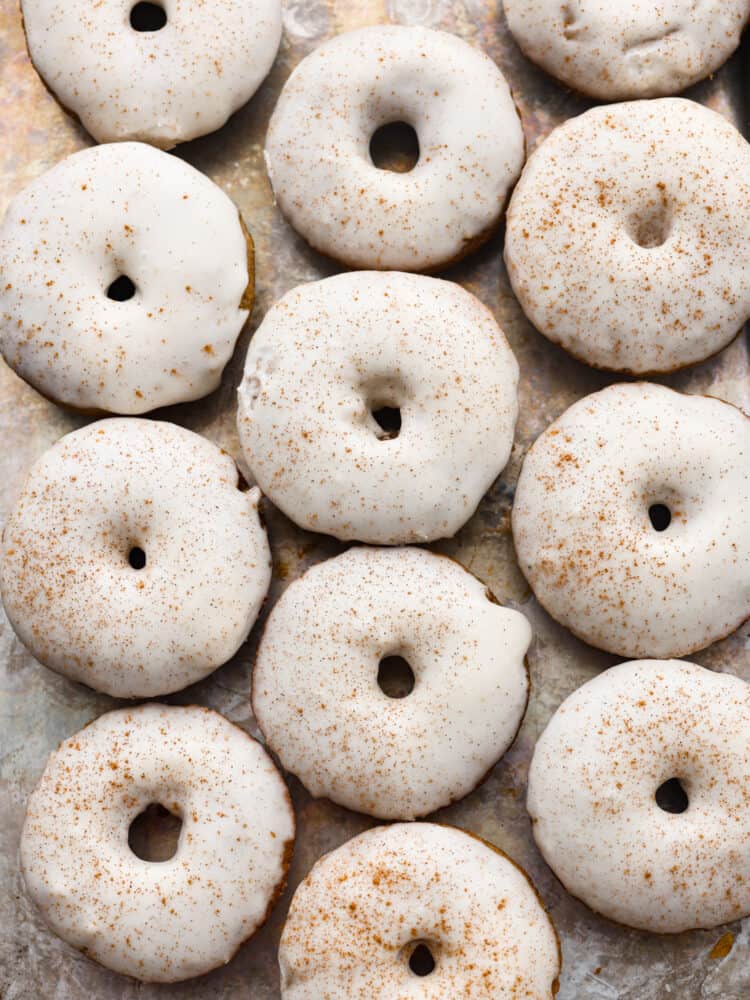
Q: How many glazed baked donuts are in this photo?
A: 12